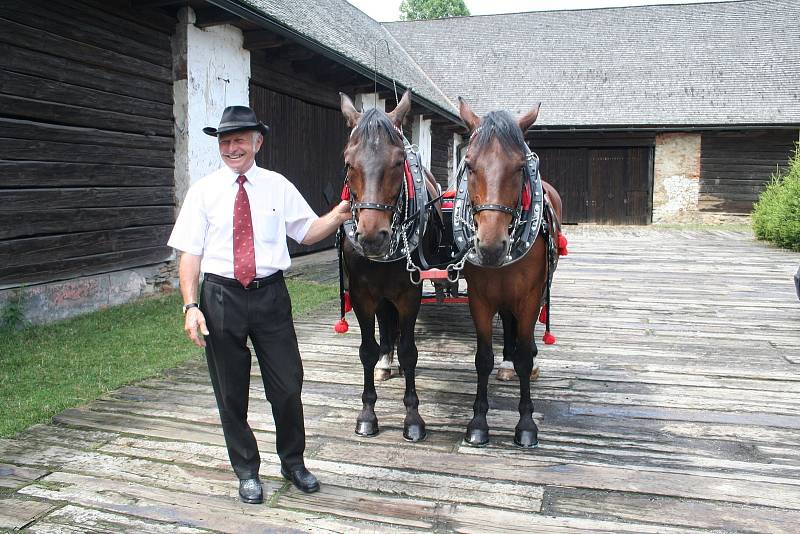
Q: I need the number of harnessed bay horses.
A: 2